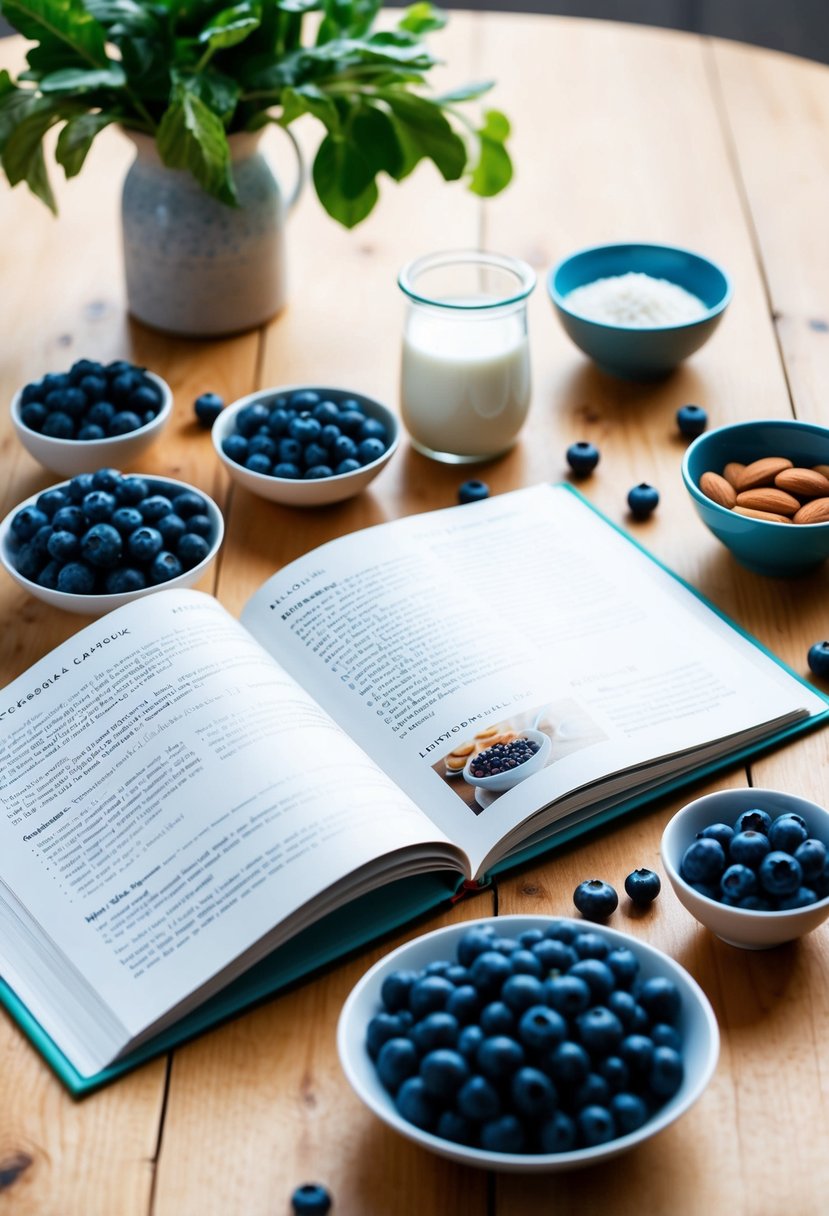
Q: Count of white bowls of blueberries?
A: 5